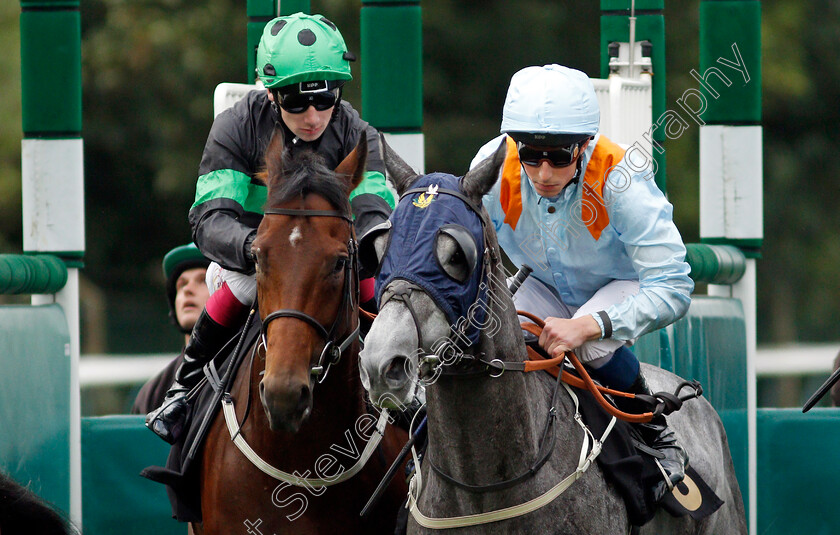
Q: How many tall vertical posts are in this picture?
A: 5